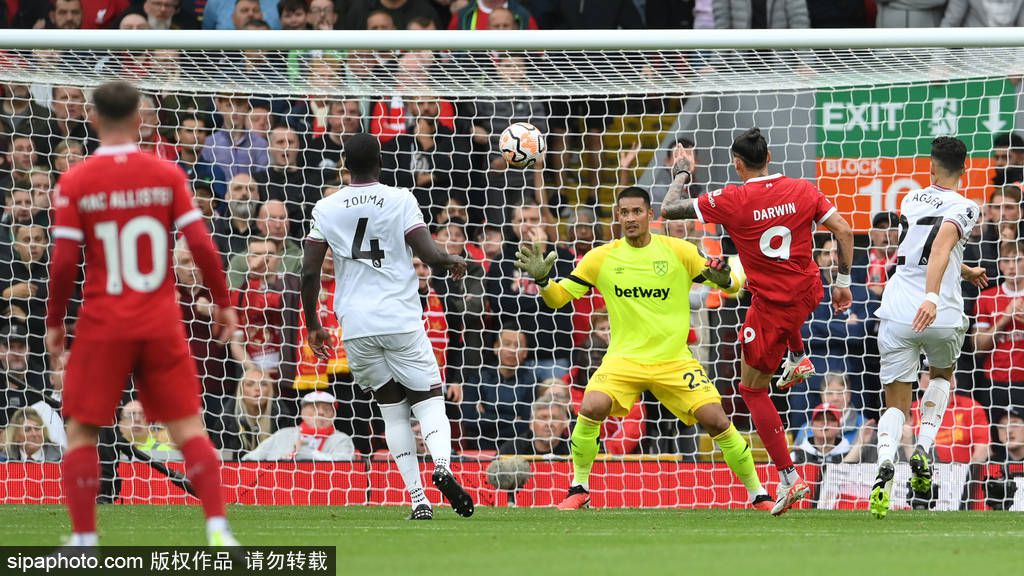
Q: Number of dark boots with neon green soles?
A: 2